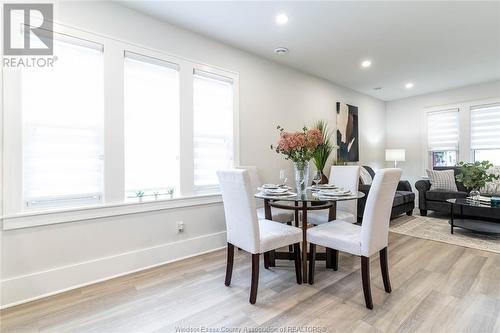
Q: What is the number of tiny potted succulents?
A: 3